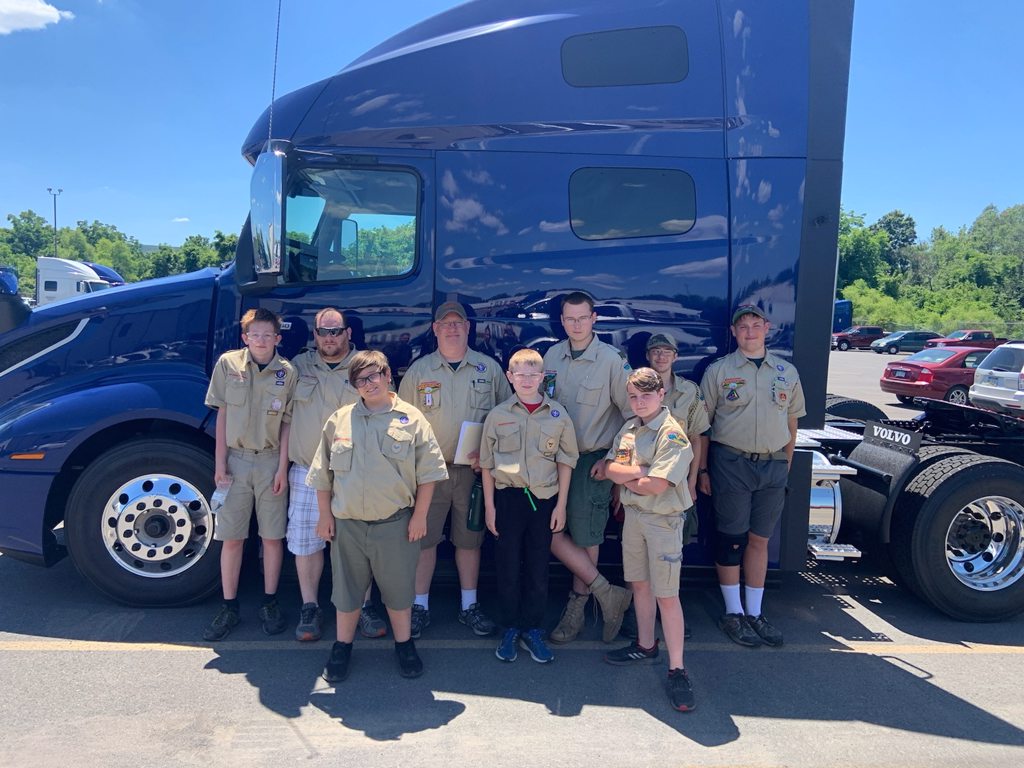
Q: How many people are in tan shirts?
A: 9